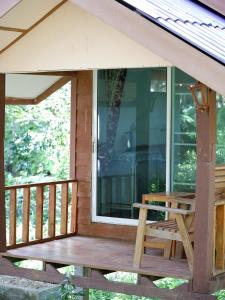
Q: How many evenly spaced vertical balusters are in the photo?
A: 6